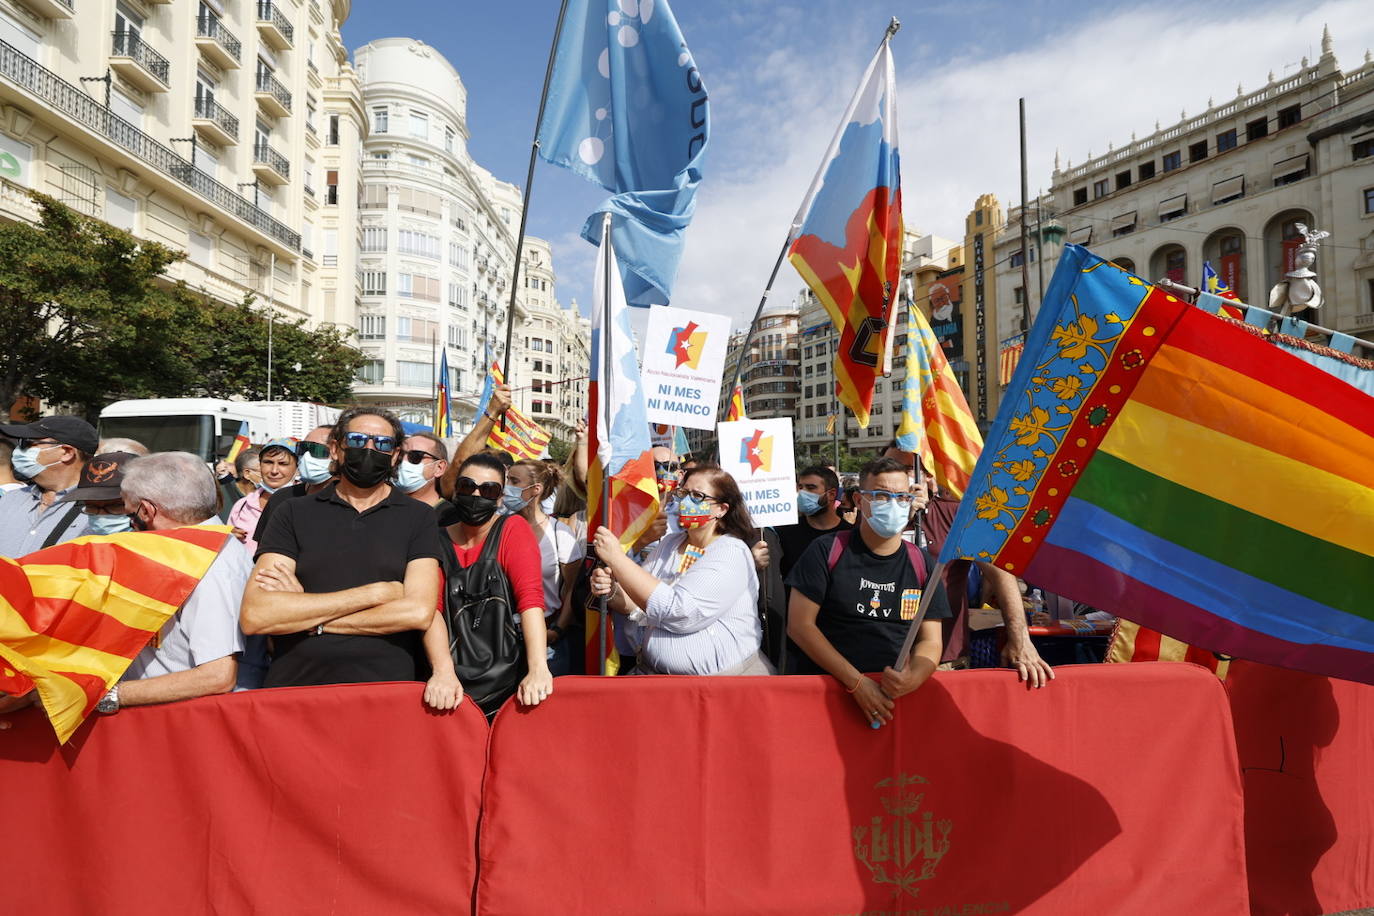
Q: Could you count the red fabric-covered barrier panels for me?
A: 3